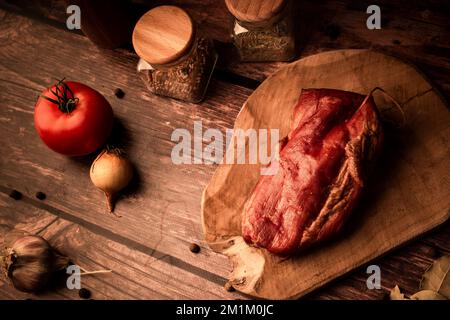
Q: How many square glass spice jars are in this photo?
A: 2